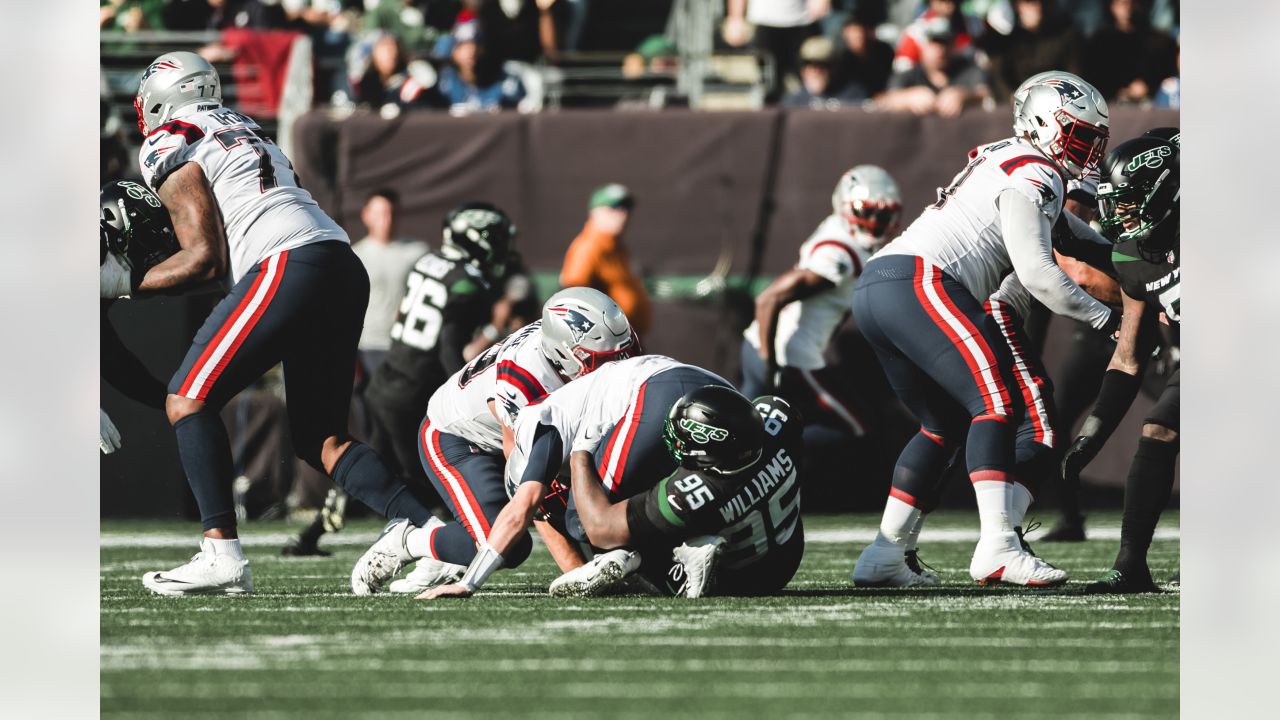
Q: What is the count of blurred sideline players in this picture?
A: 2